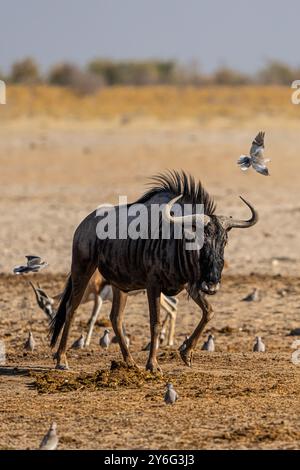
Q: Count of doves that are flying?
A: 2